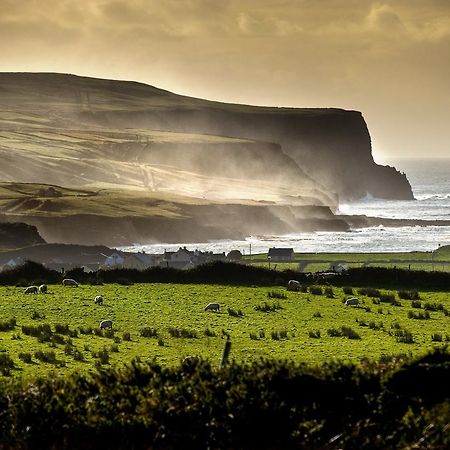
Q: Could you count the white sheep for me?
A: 8